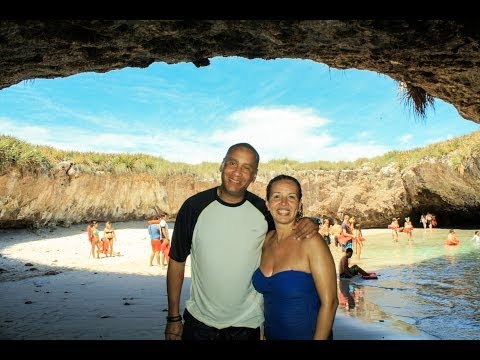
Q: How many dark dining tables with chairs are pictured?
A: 0